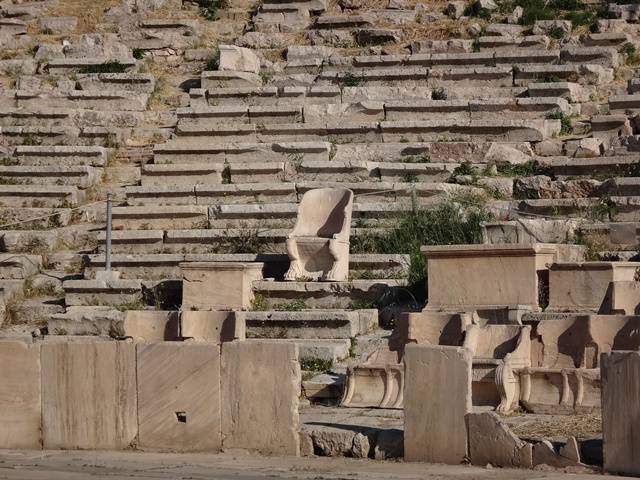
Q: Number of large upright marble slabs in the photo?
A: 6